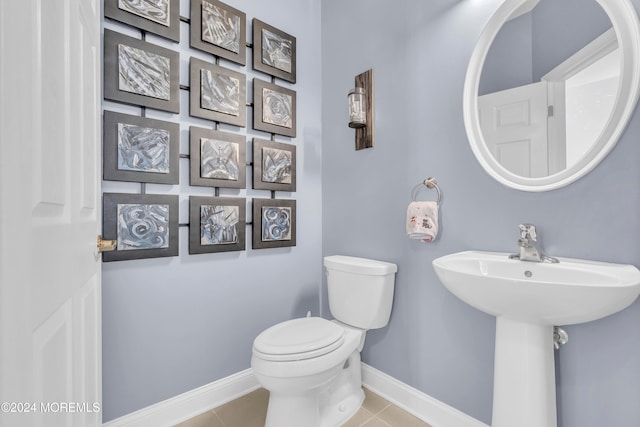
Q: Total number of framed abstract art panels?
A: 12